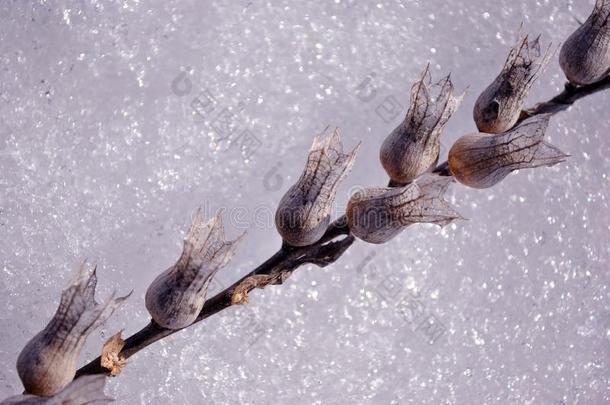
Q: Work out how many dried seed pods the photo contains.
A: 9